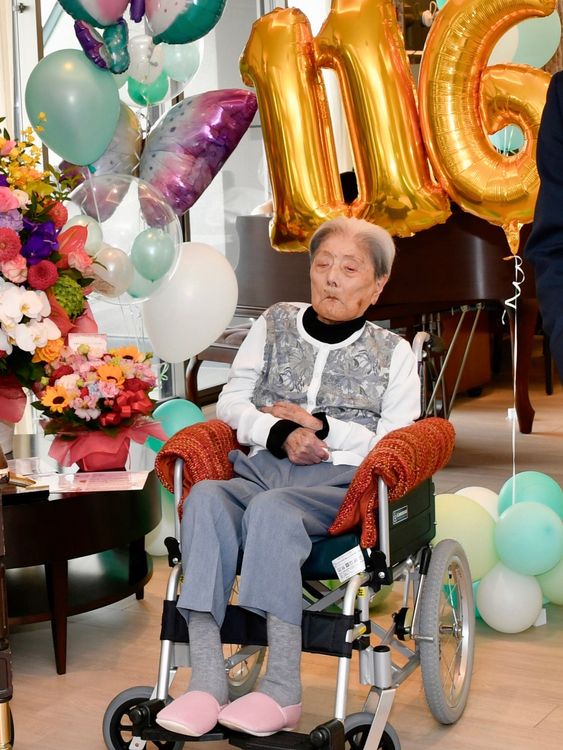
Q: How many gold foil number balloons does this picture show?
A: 3